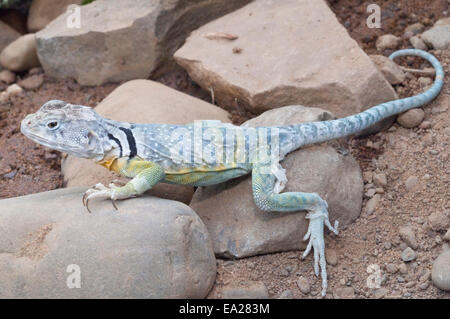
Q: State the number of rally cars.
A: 0